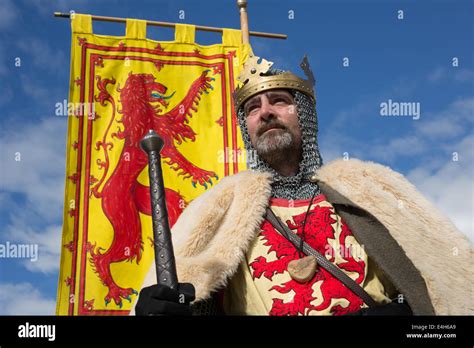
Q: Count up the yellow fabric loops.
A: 4